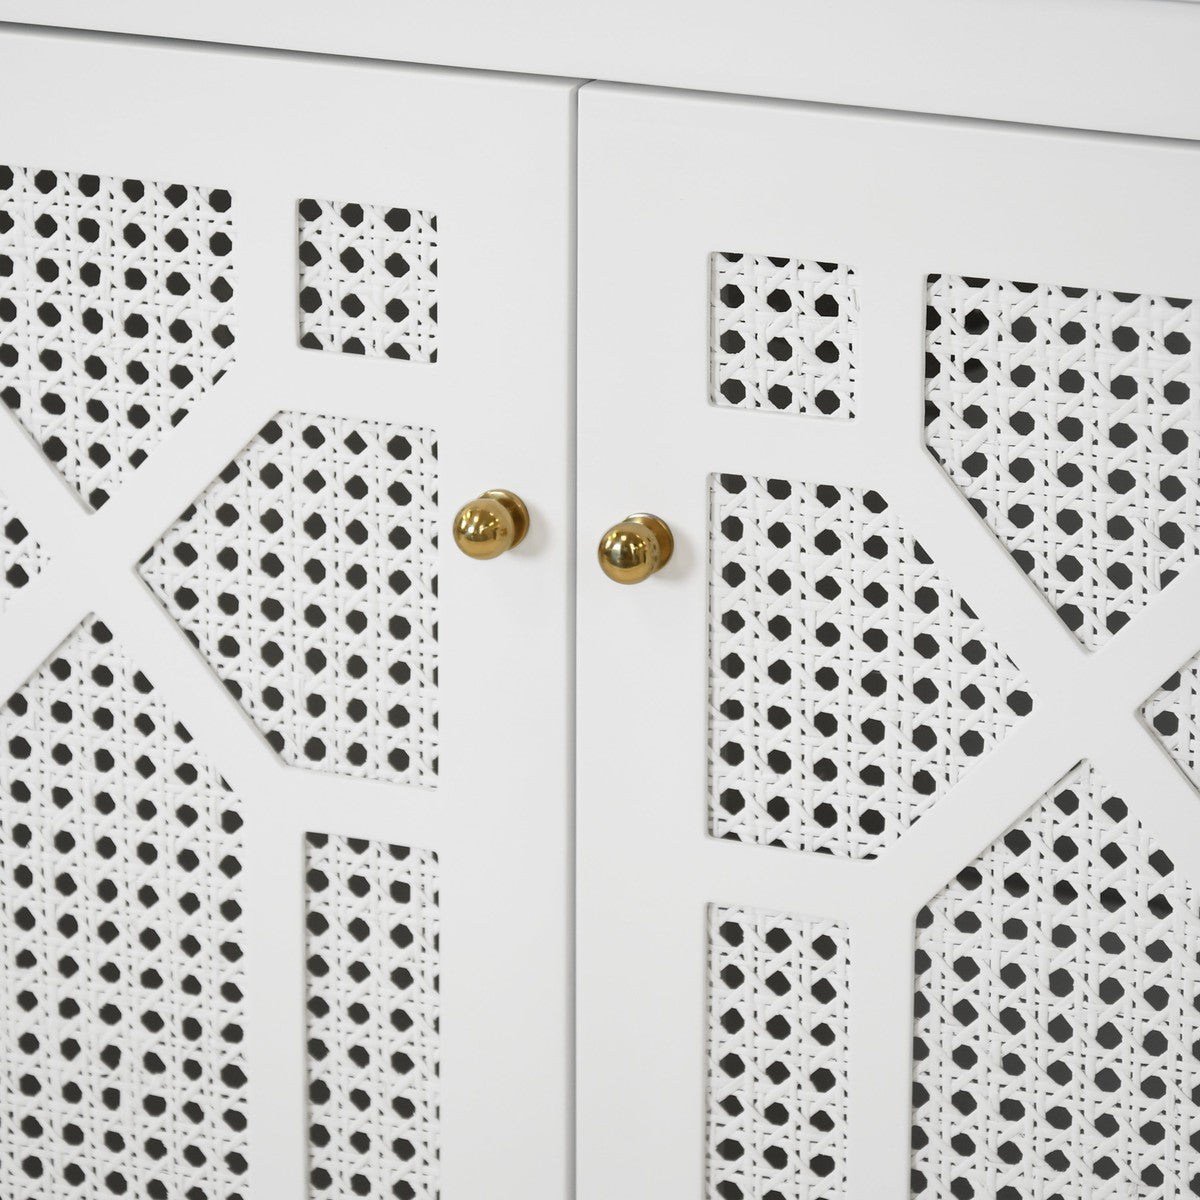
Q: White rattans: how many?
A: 12